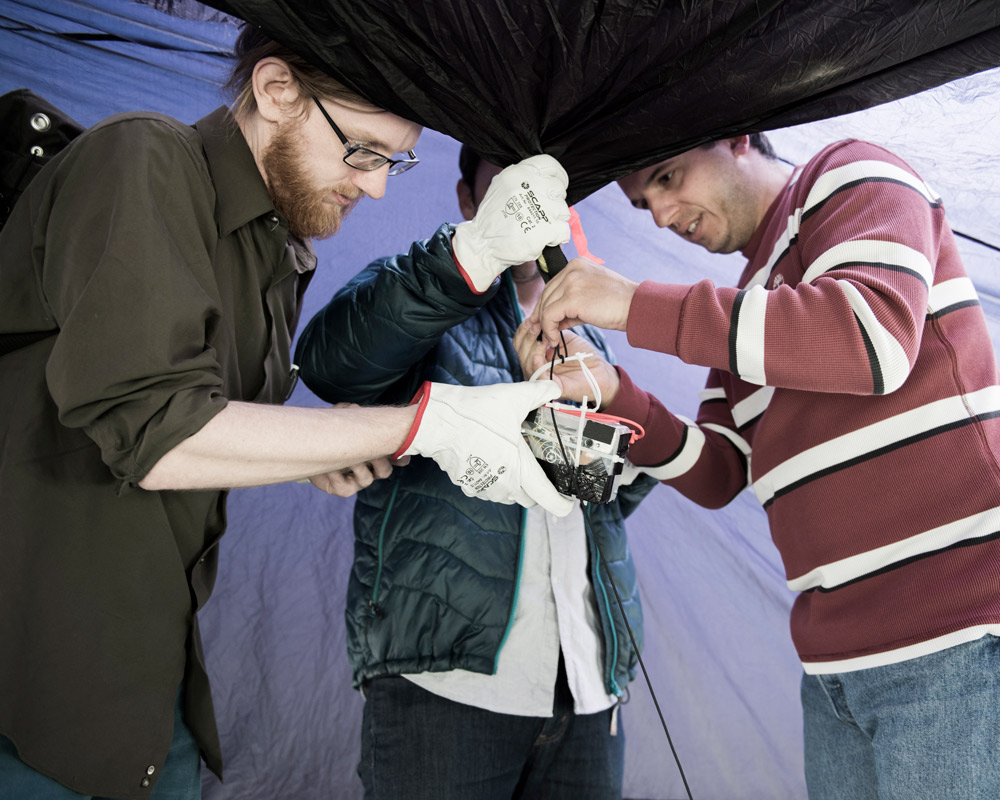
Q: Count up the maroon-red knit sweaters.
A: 1